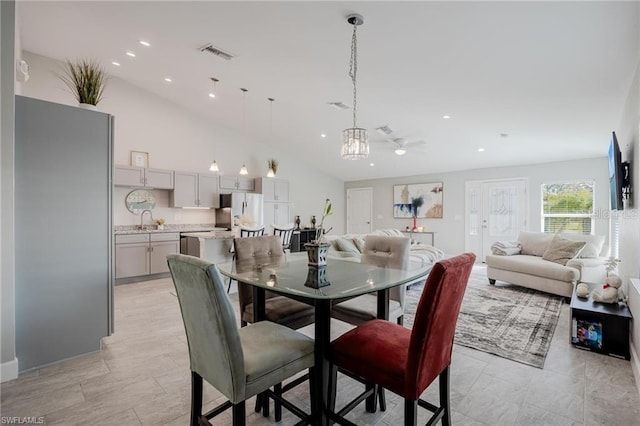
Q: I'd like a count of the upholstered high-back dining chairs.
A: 4